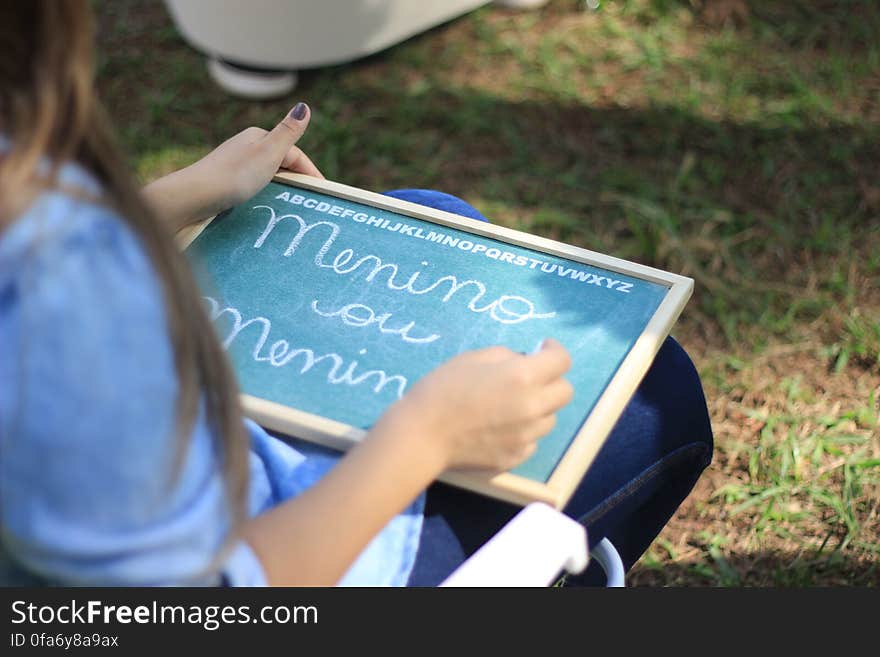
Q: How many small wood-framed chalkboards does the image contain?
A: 1